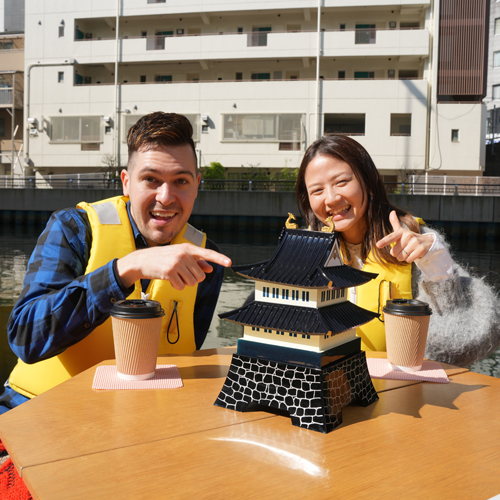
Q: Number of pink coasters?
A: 2